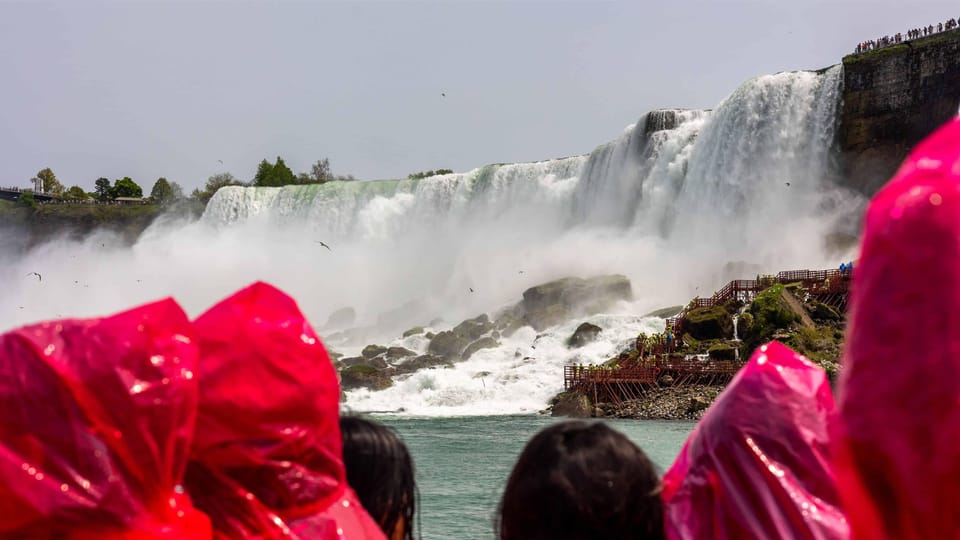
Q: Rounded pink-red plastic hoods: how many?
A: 4